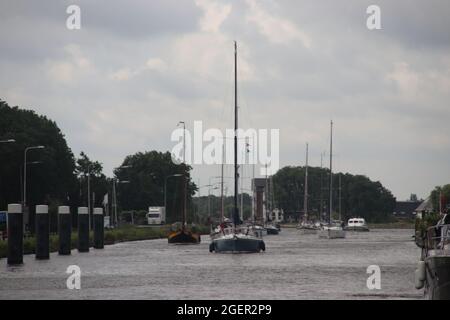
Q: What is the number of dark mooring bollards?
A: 5